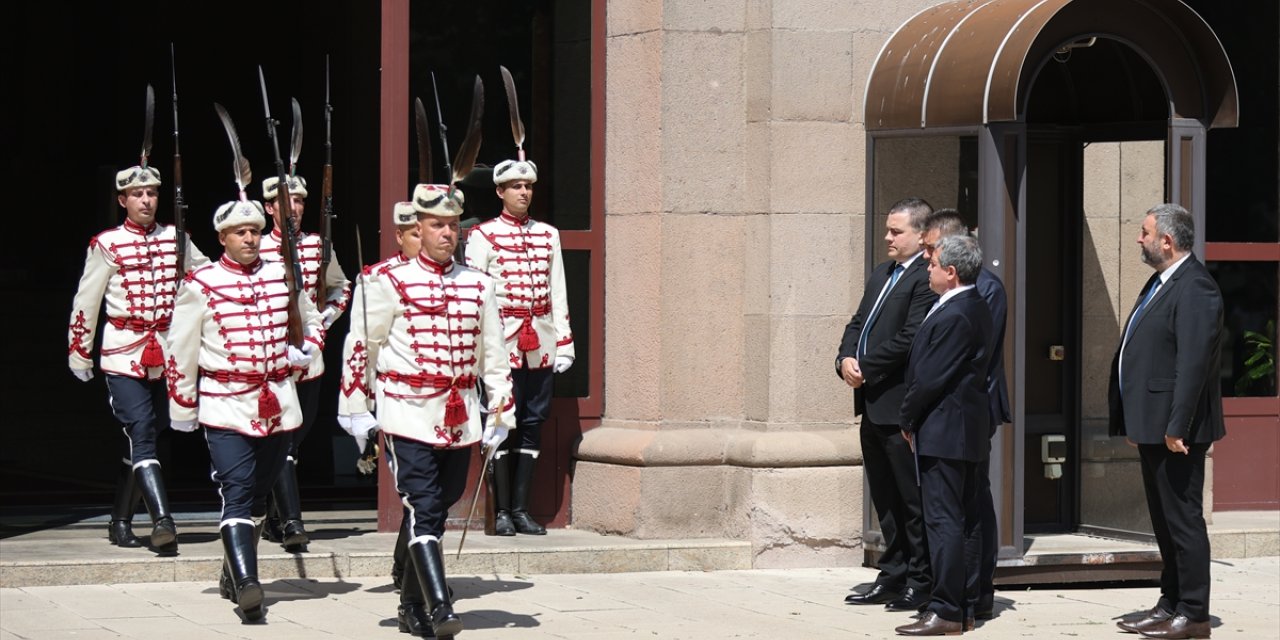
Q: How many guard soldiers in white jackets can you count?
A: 6